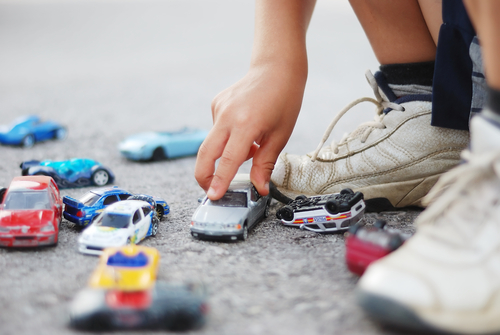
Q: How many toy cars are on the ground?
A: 11